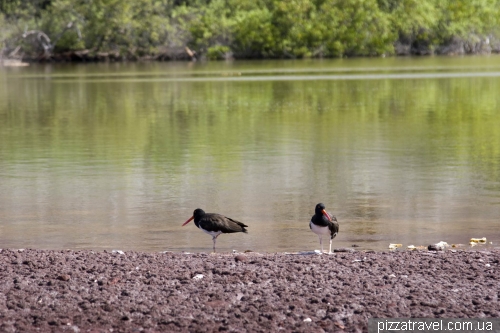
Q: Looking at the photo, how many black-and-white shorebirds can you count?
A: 2